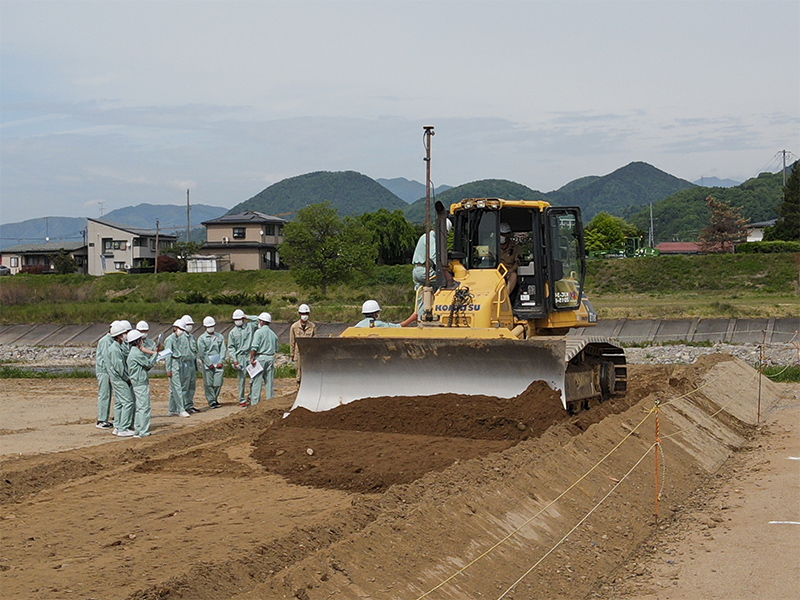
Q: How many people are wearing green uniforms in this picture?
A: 12